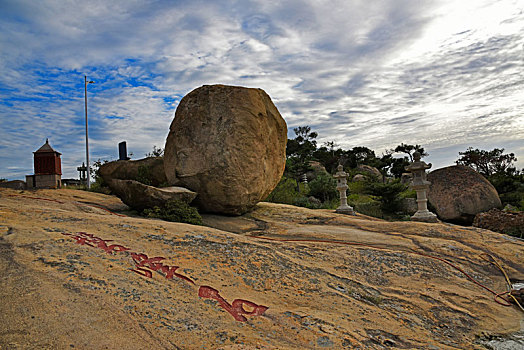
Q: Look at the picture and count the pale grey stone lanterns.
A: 2